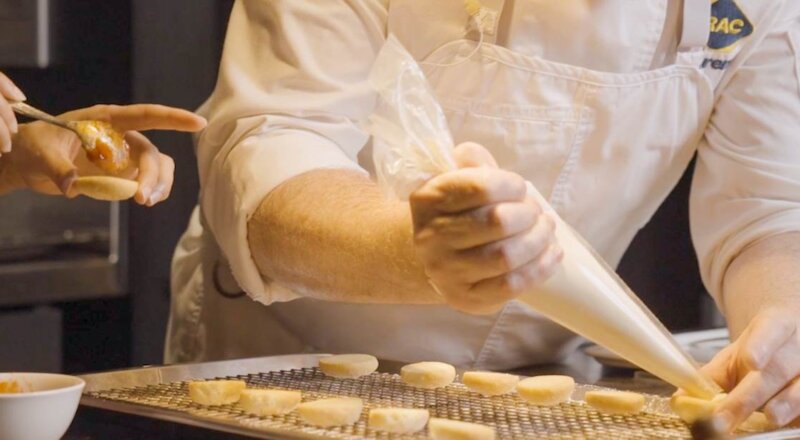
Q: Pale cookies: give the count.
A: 12